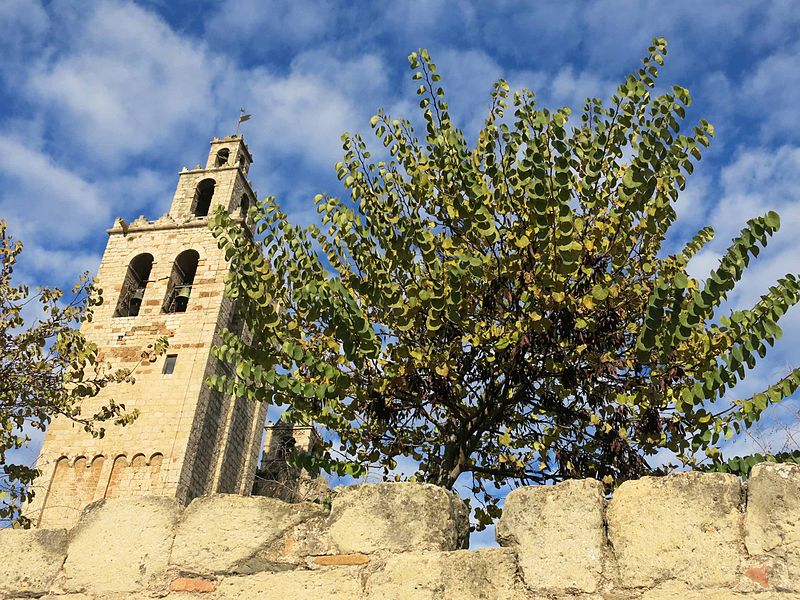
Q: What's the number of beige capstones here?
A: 7